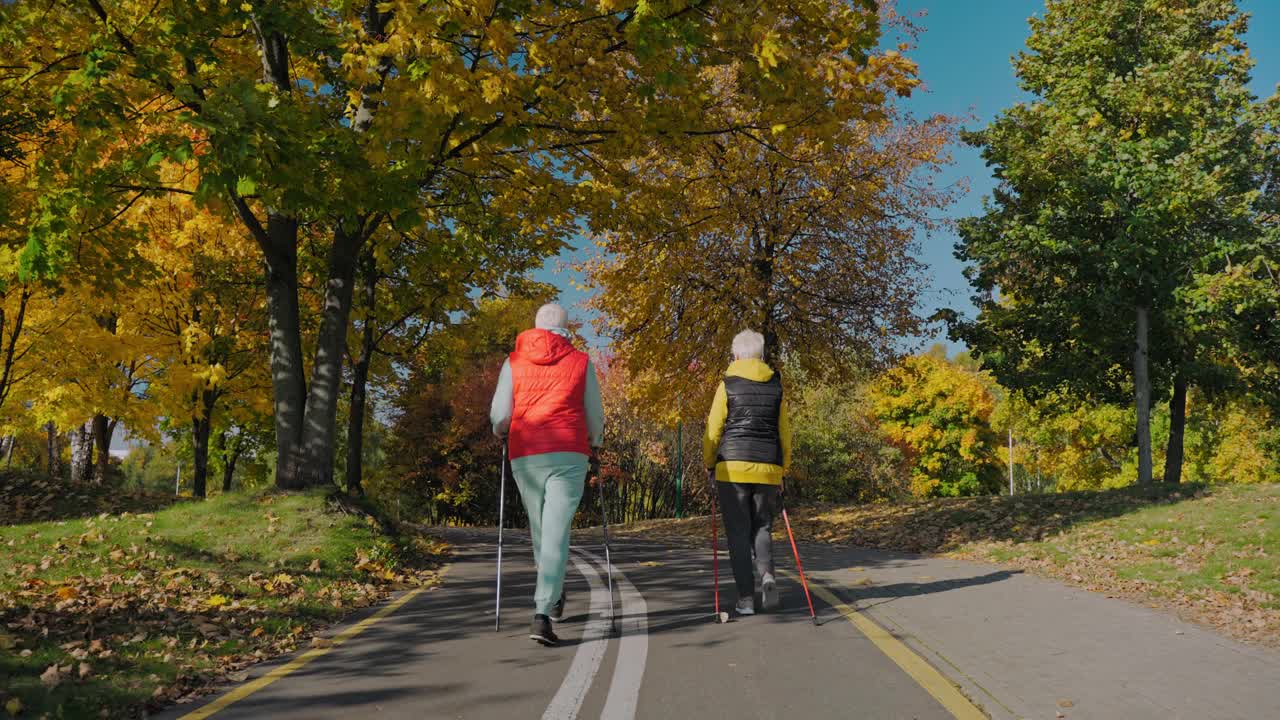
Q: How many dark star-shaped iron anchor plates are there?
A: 0